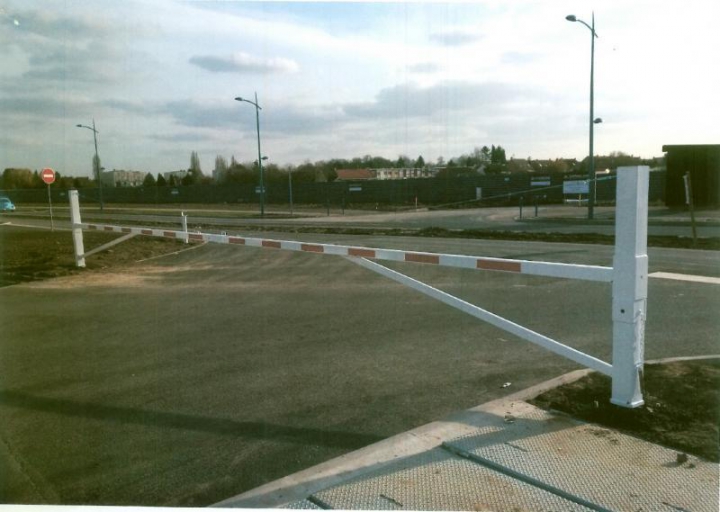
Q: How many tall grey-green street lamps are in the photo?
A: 3